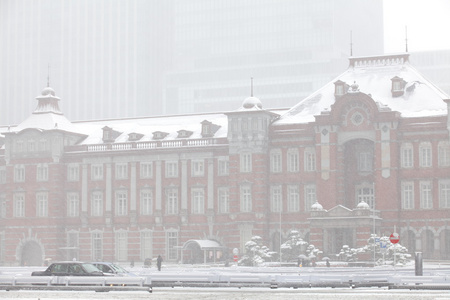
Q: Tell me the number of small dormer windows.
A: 7